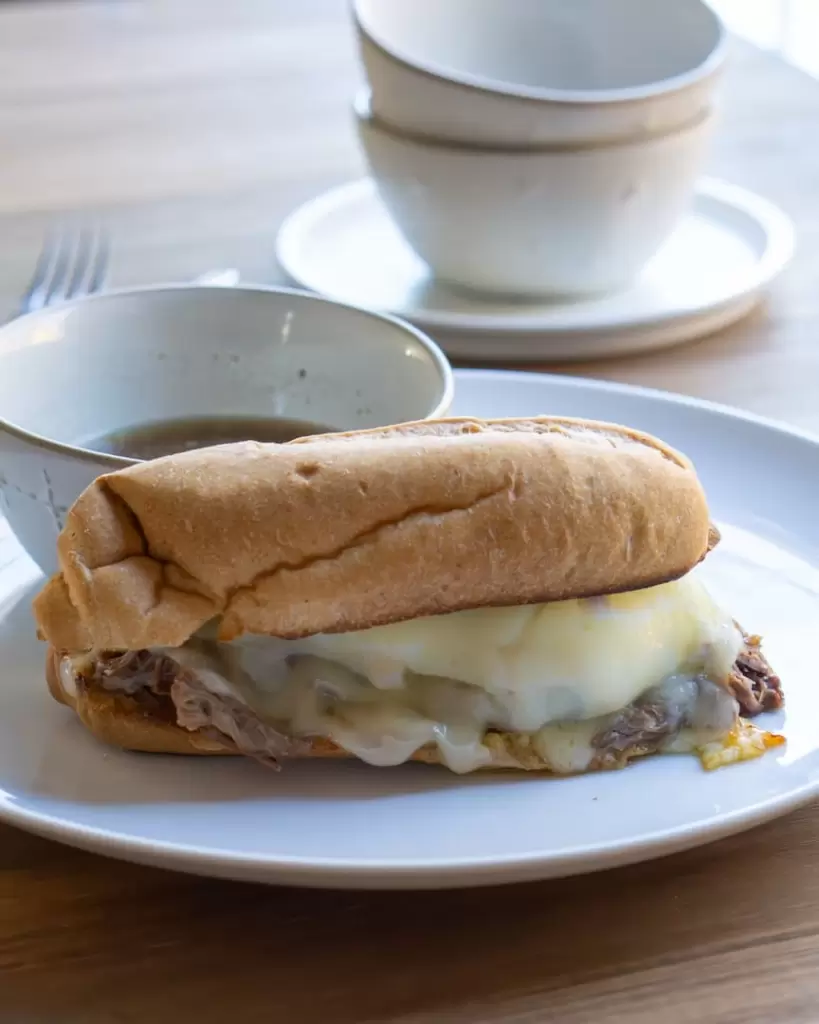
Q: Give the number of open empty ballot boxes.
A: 0